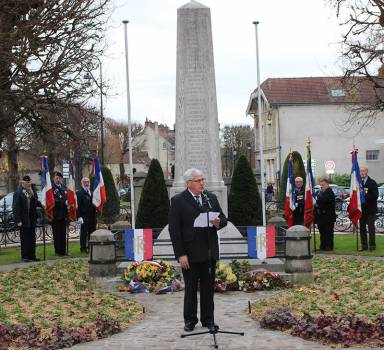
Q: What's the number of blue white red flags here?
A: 8